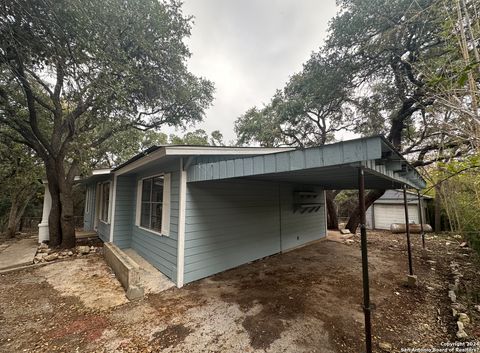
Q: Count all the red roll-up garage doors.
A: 0